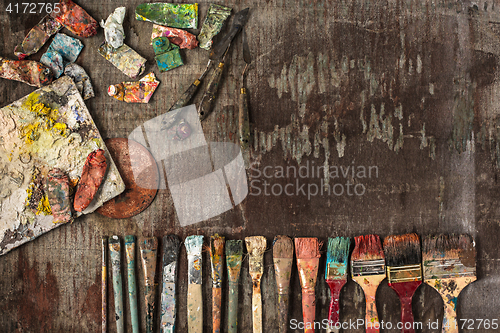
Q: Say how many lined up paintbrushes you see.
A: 15